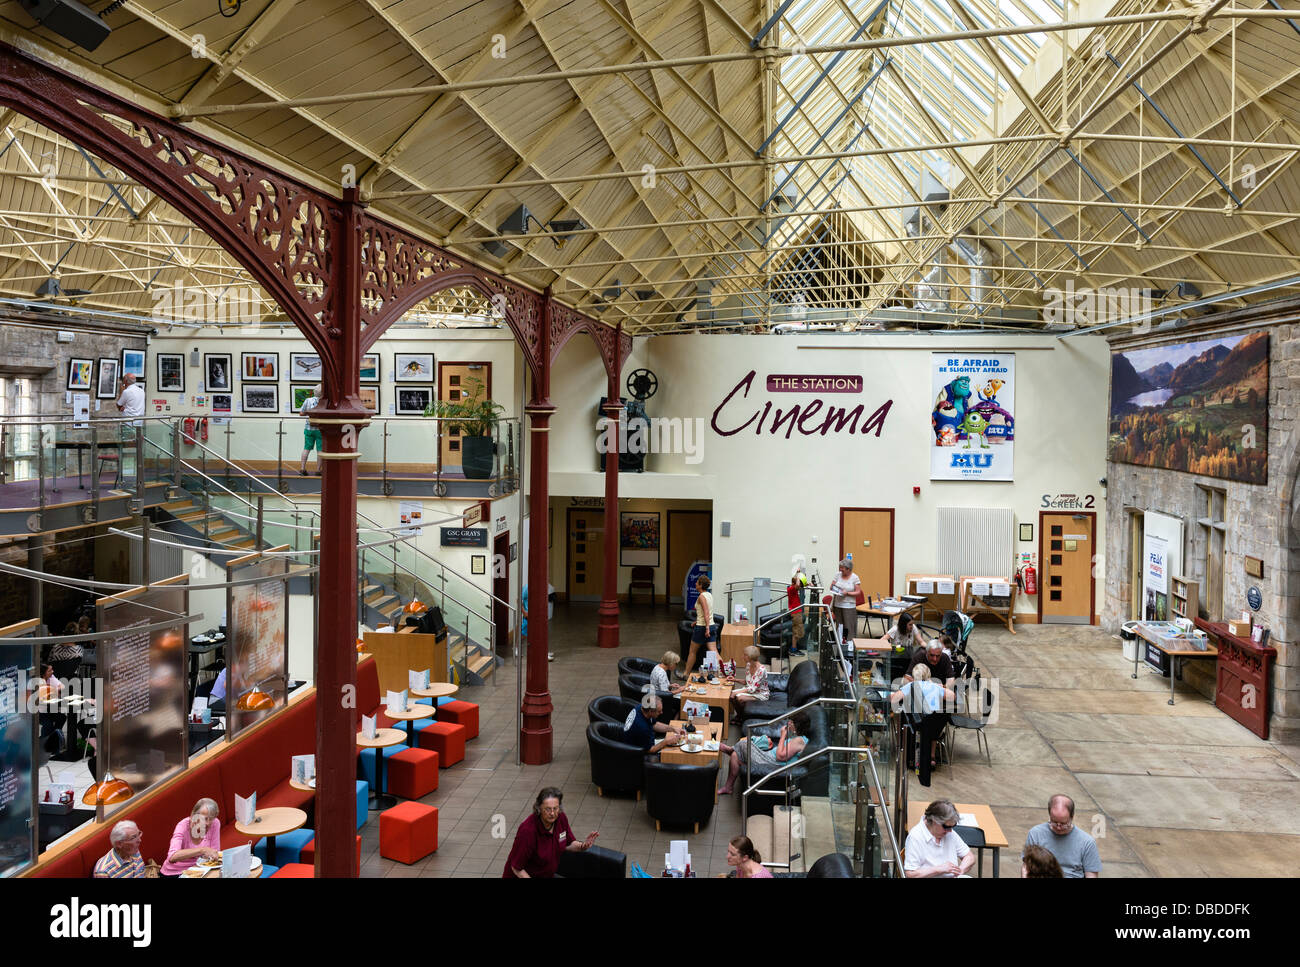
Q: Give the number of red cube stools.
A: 6